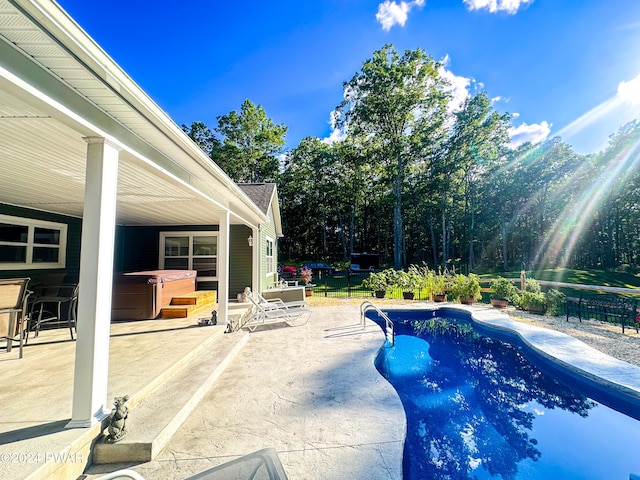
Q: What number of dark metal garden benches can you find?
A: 1